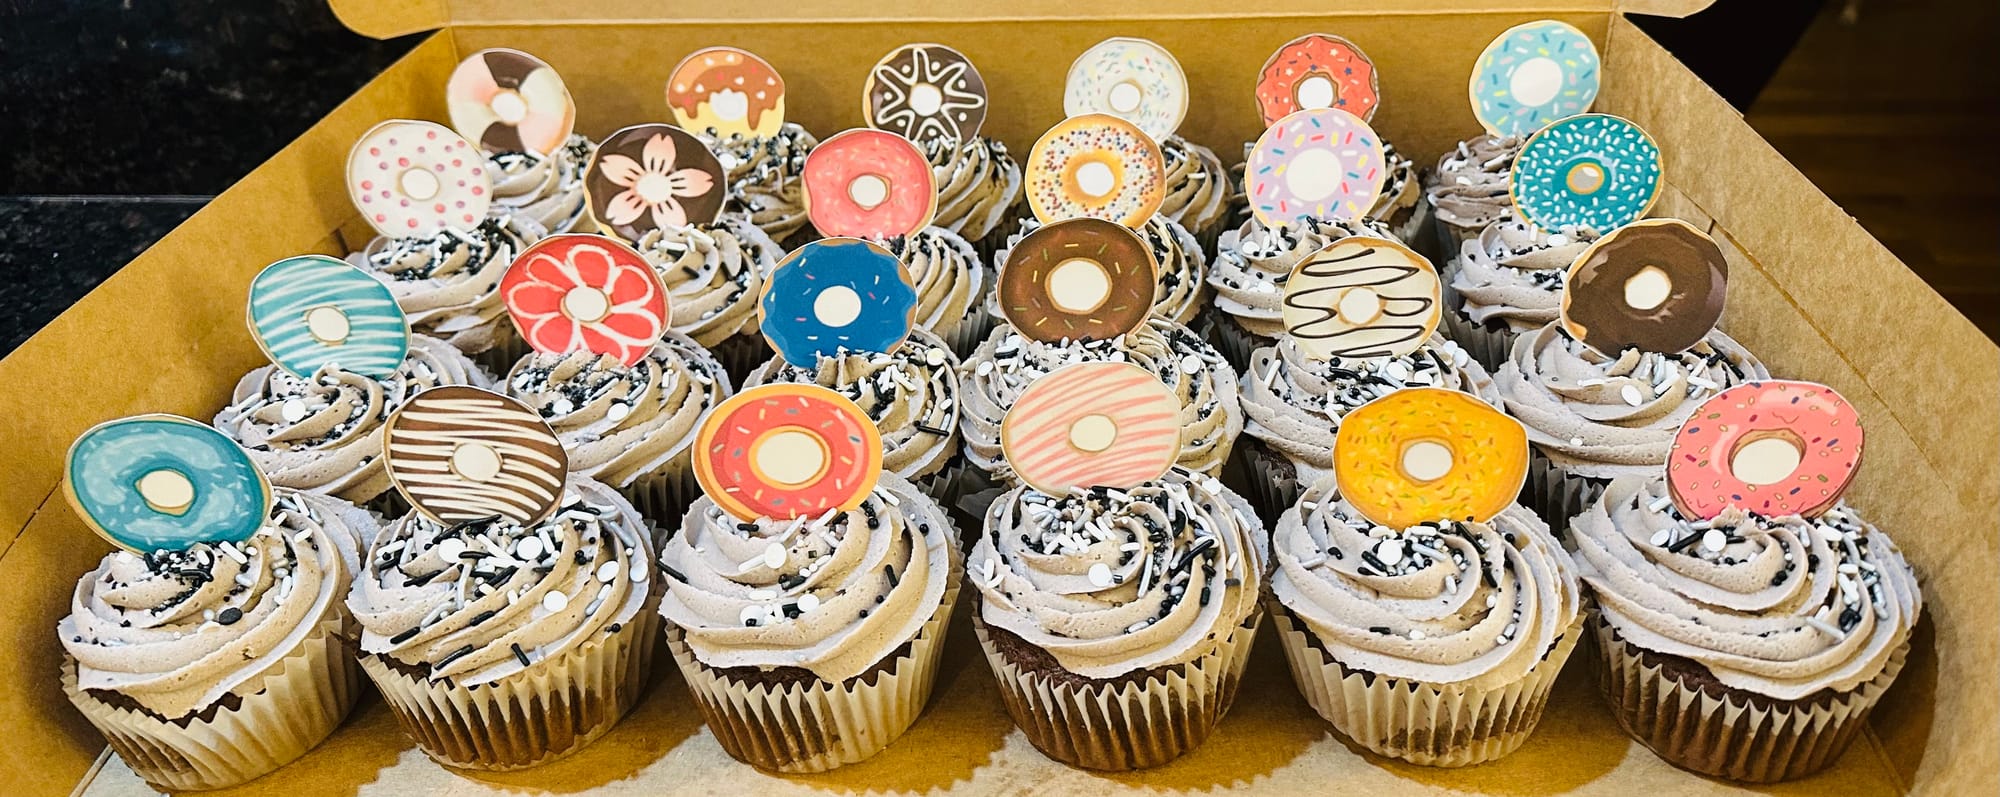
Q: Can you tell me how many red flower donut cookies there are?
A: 1